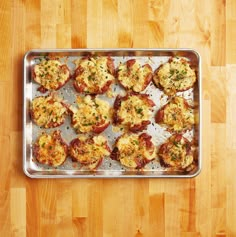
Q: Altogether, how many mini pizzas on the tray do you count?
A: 12